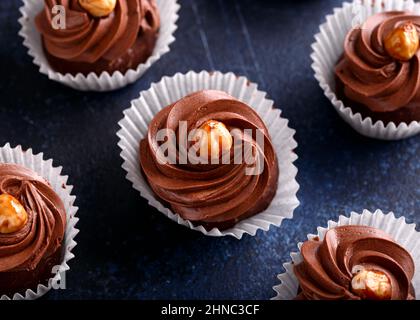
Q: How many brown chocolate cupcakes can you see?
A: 5